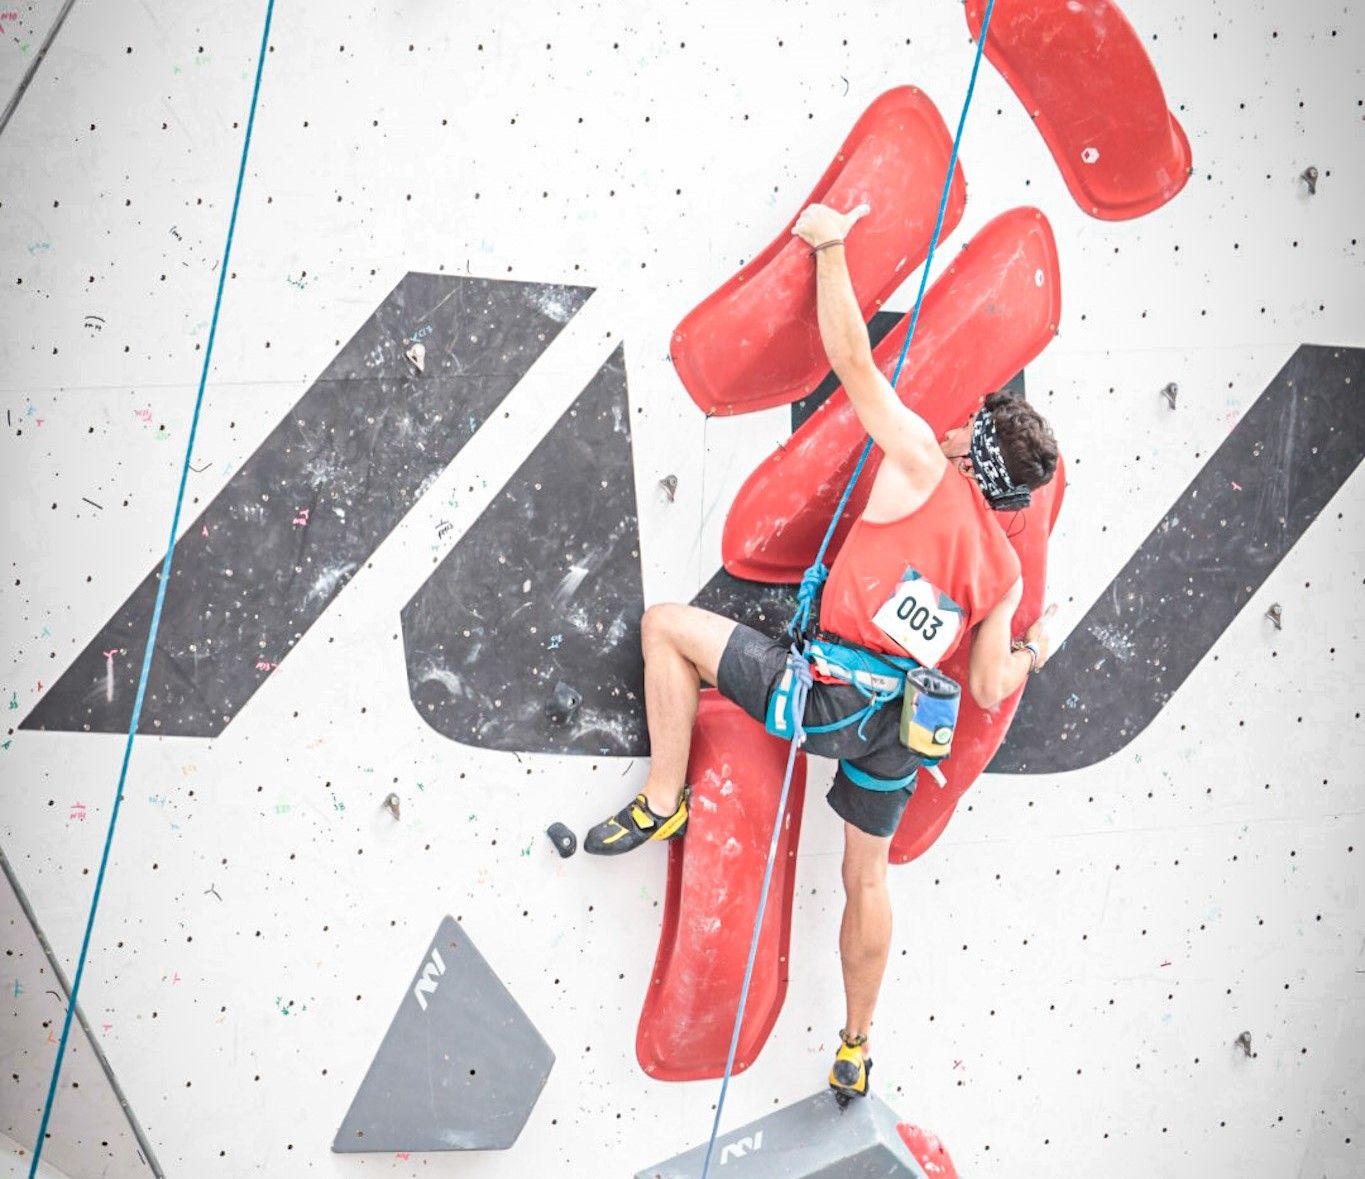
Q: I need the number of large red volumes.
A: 5